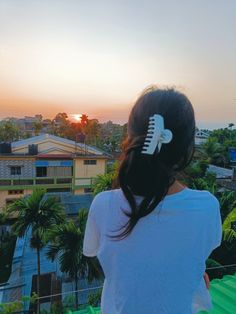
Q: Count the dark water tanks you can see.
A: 2